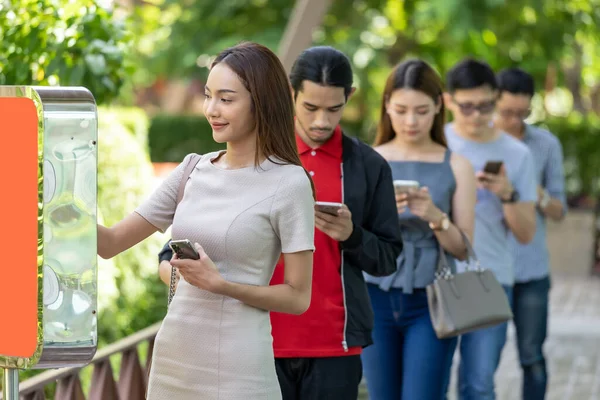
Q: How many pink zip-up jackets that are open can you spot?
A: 0